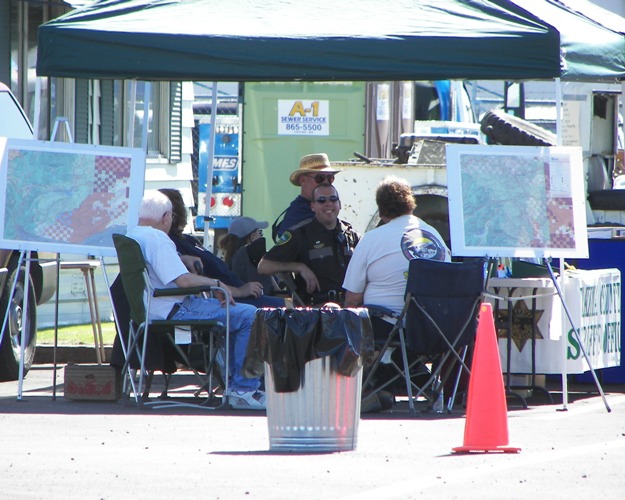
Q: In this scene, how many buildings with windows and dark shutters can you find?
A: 1